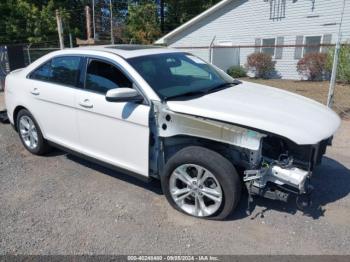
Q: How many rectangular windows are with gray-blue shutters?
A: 2